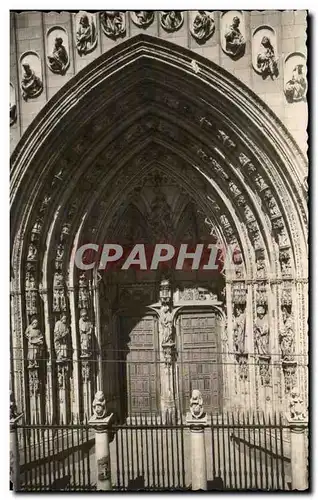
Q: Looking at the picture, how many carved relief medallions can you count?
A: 11